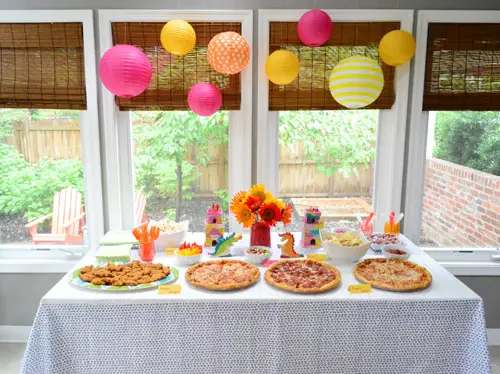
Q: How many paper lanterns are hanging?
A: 8